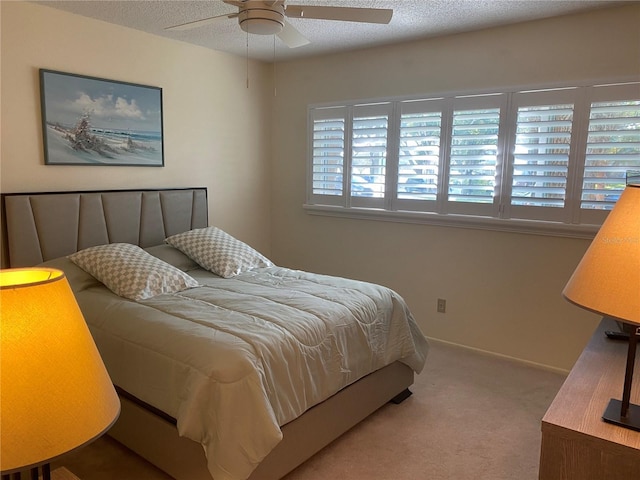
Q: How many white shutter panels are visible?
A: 6